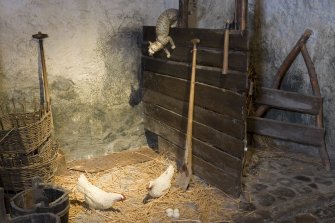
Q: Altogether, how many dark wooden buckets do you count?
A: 2